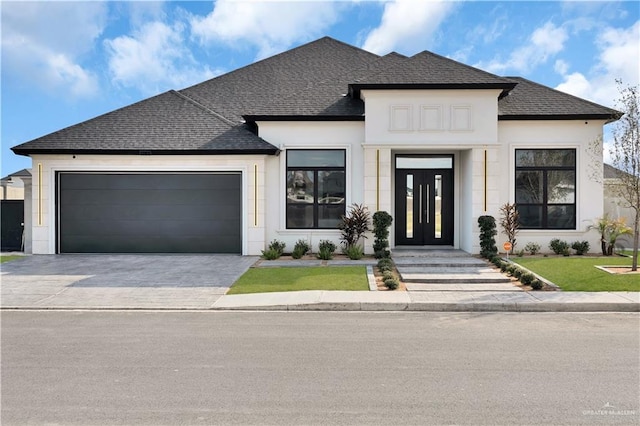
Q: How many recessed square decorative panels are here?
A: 3